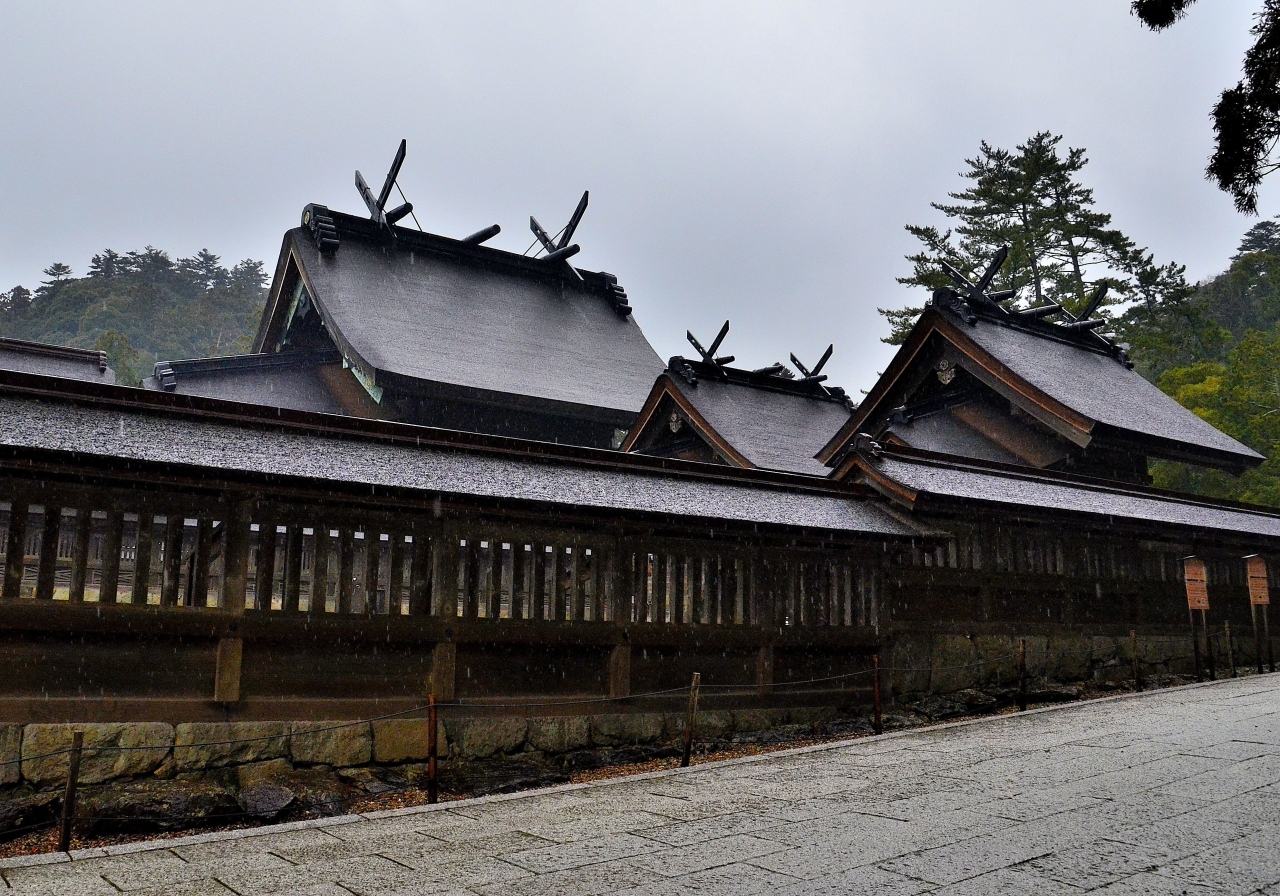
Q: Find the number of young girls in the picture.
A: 0